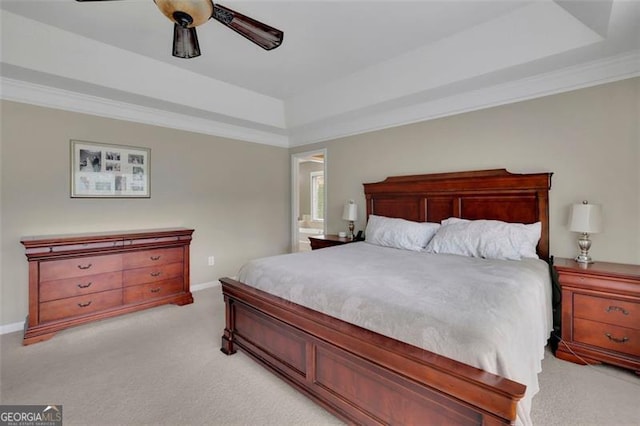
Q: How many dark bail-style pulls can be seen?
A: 8